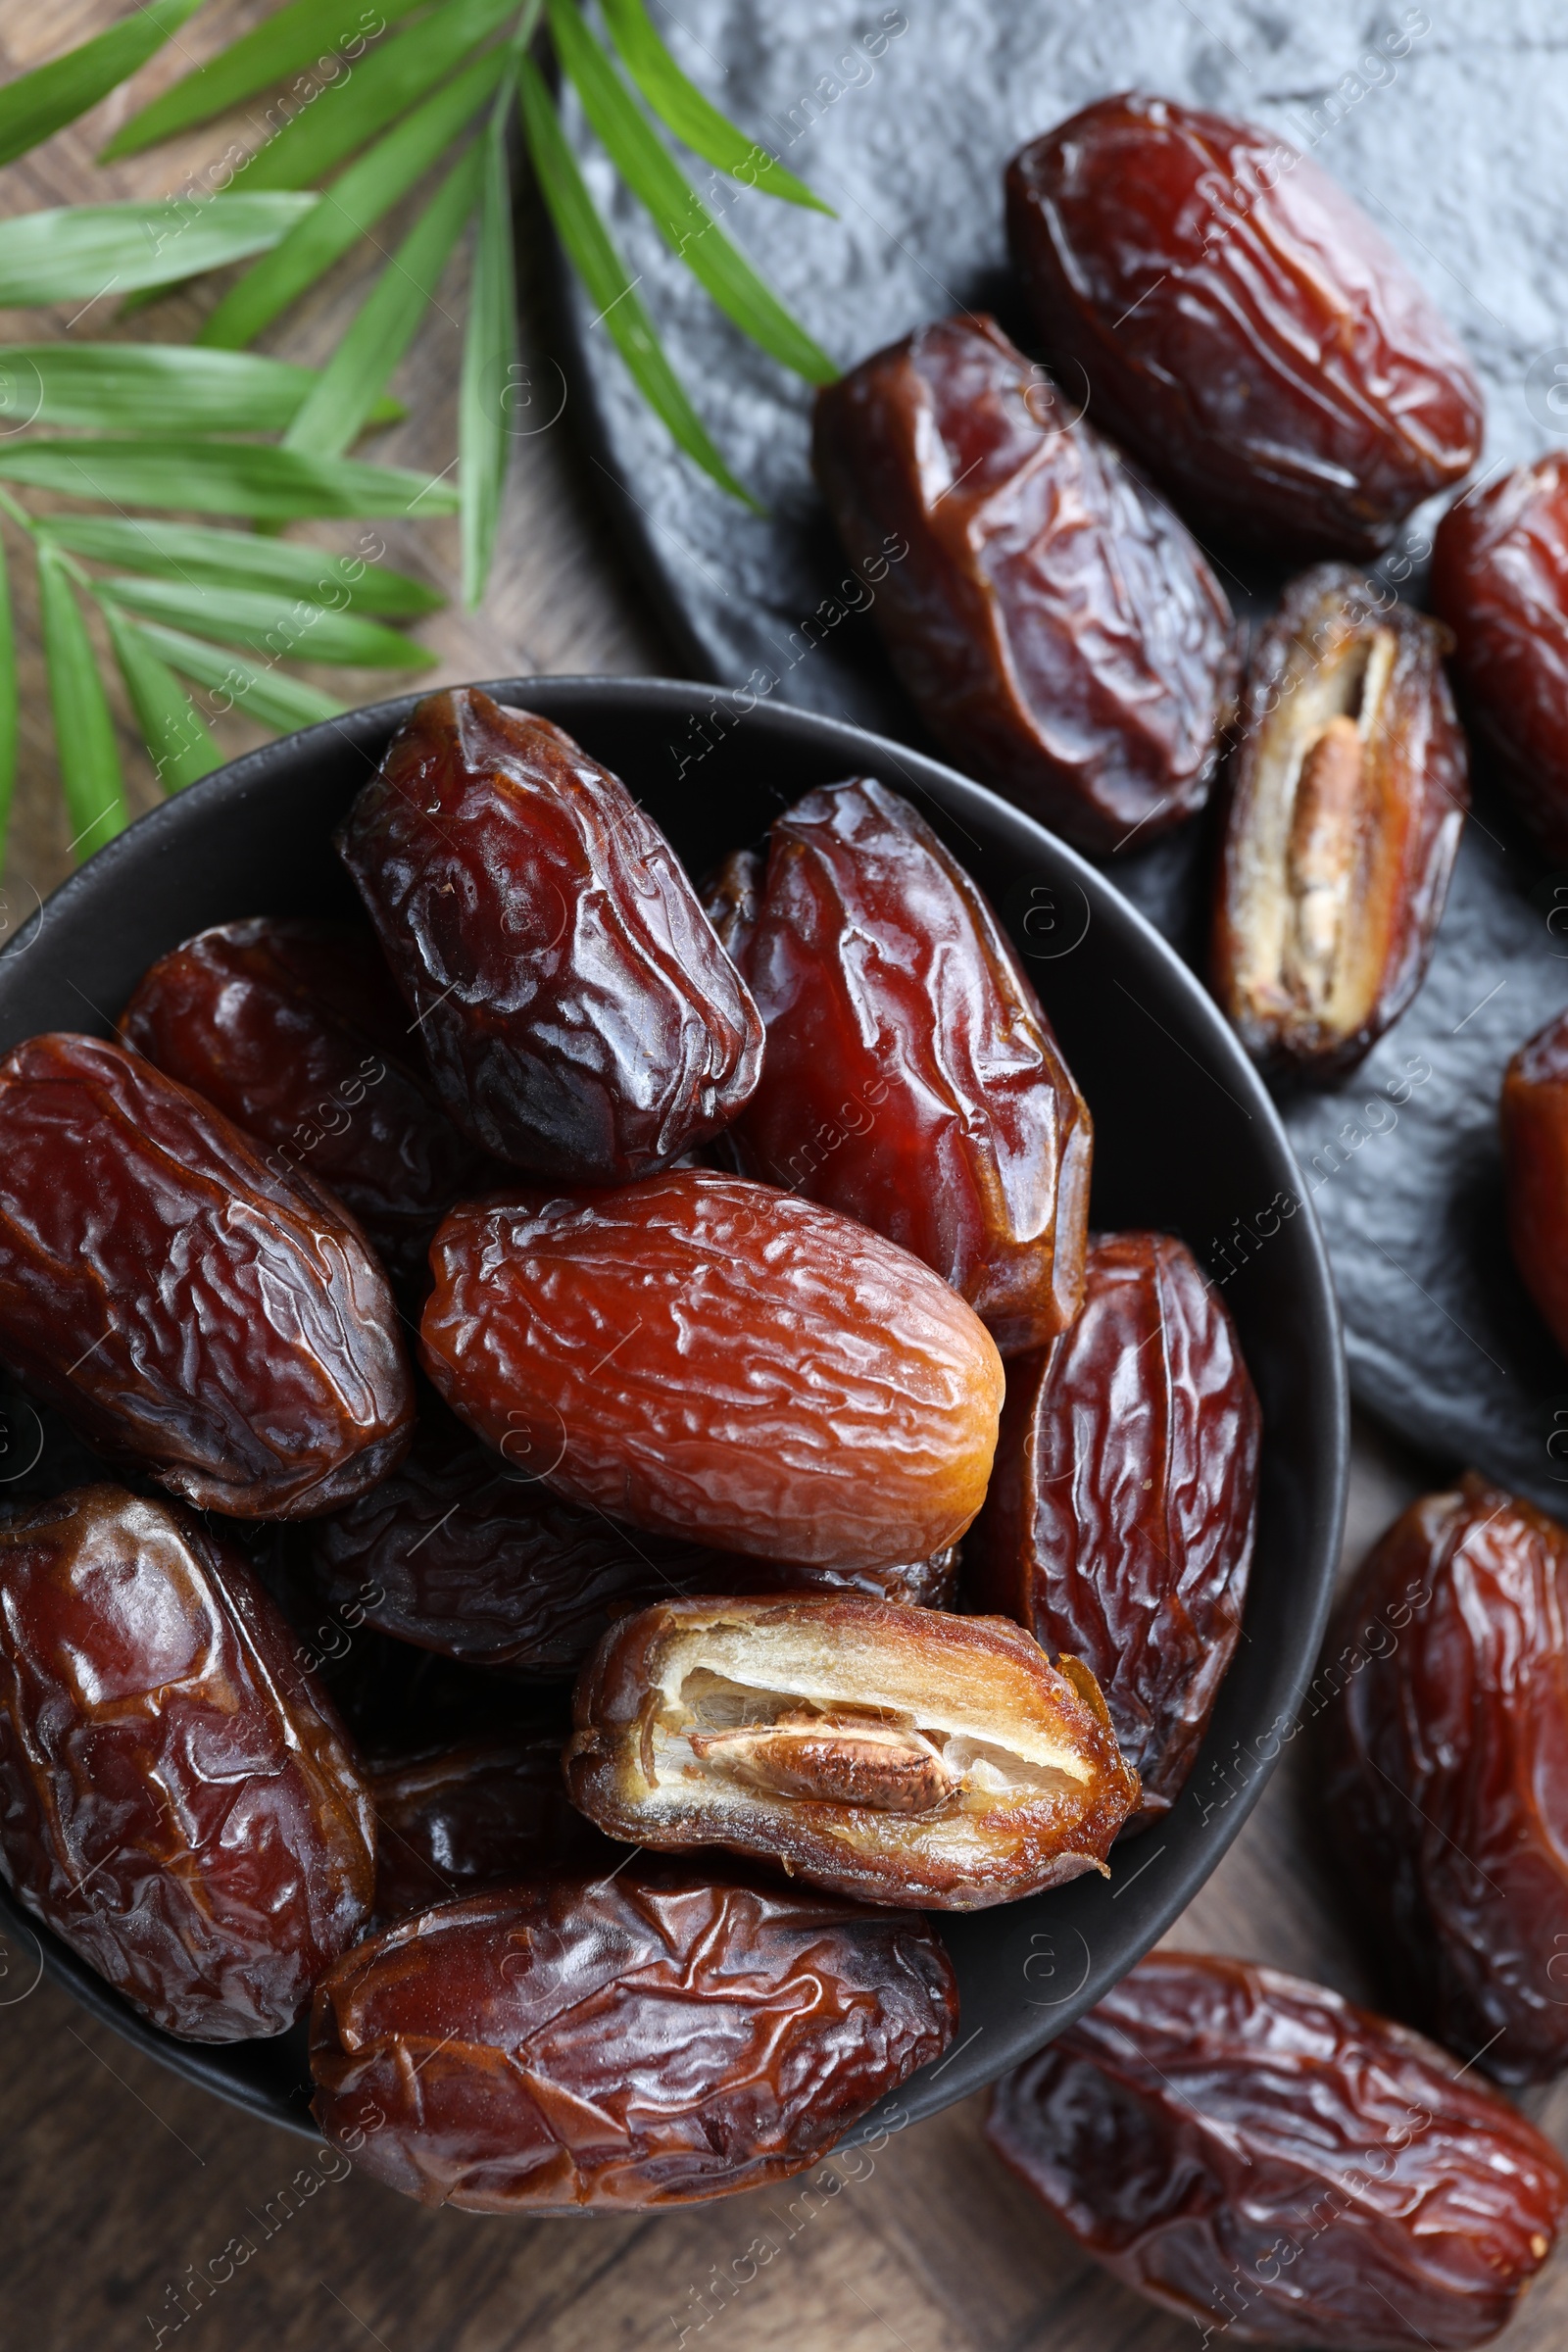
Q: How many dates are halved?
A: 2